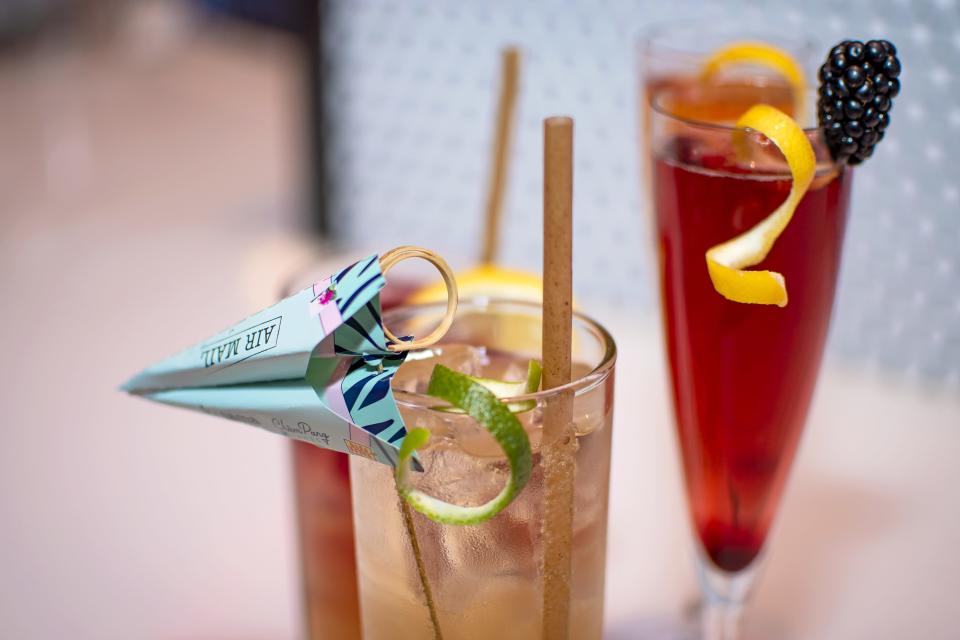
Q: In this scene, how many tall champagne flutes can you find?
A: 2